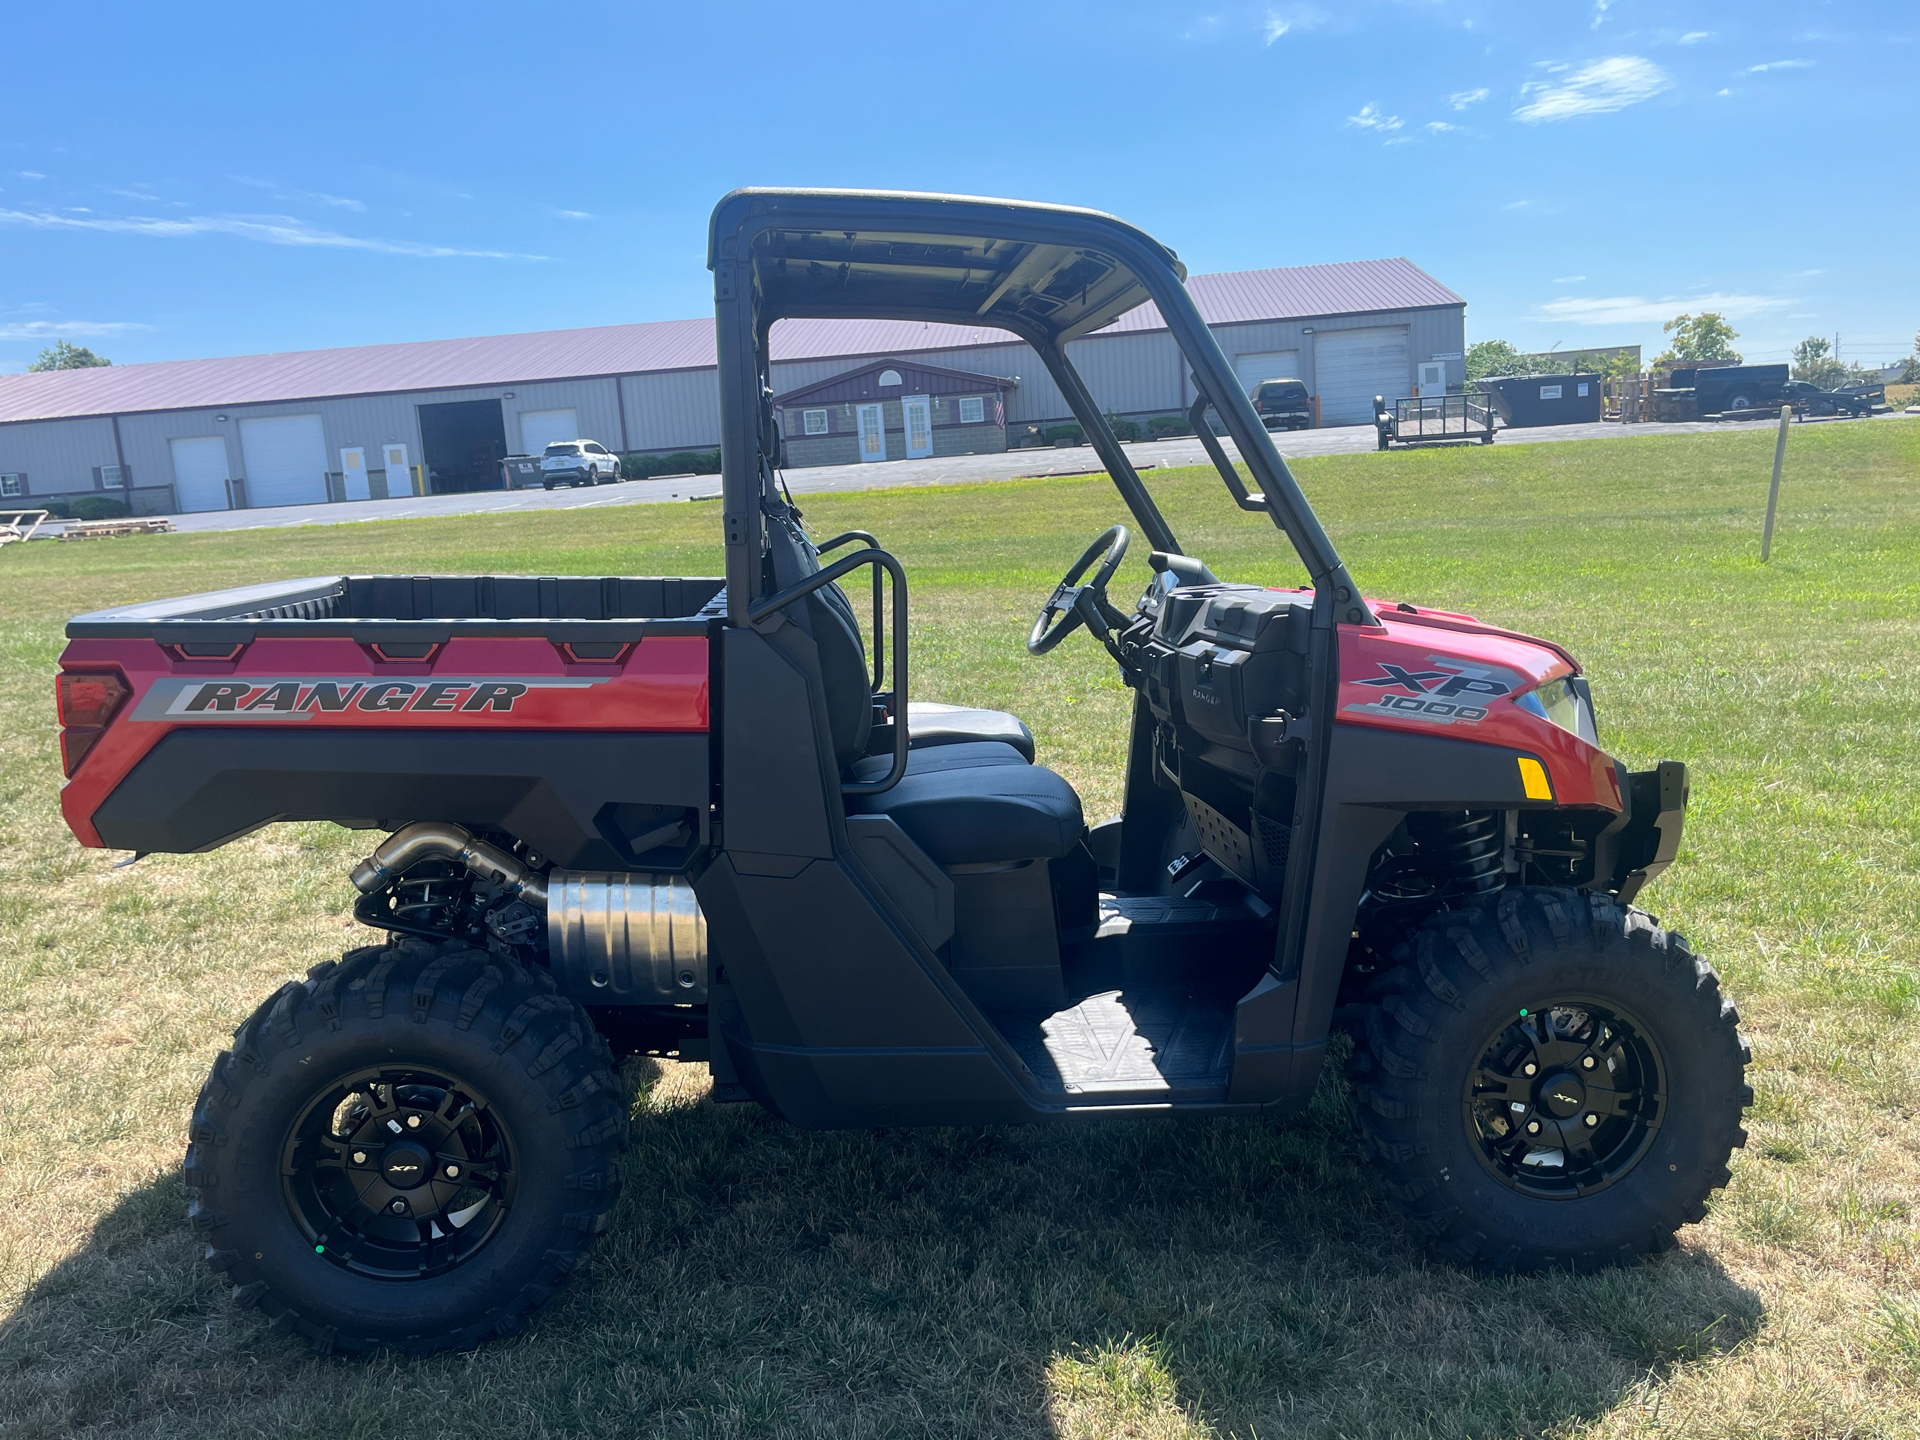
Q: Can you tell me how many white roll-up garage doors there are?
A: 5